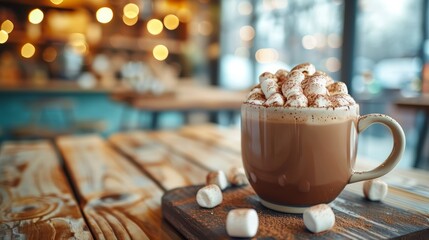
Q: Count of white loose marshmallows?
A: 6